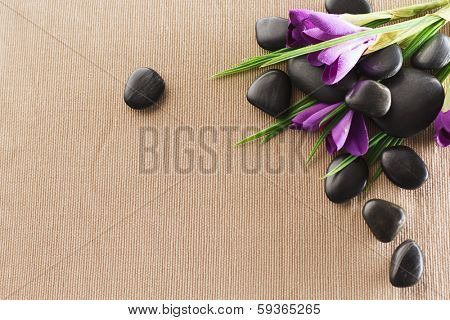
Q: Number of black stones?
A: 13